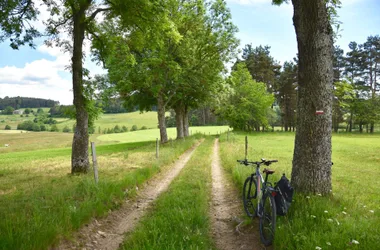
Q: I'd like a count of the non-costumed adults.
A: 0